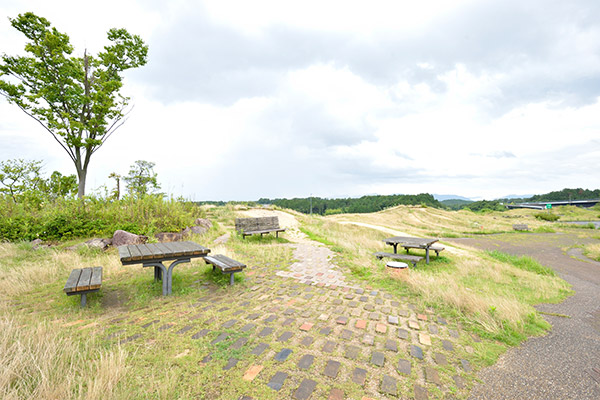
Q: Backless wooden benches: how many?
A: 4